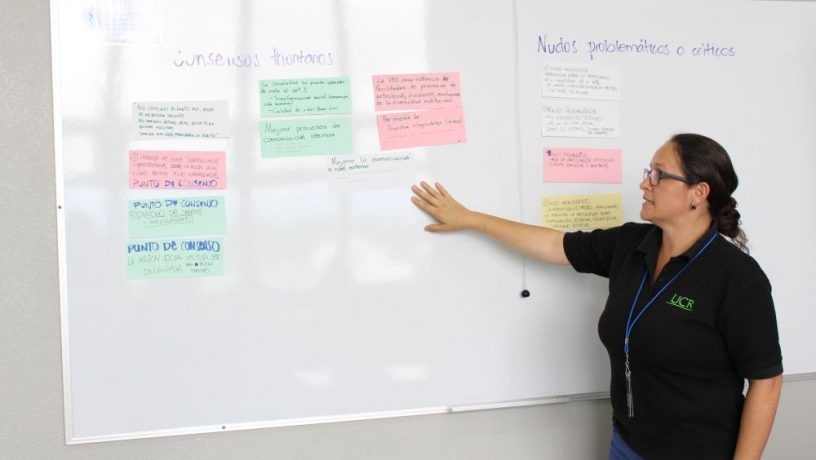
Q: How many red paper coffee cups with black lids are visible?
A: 0